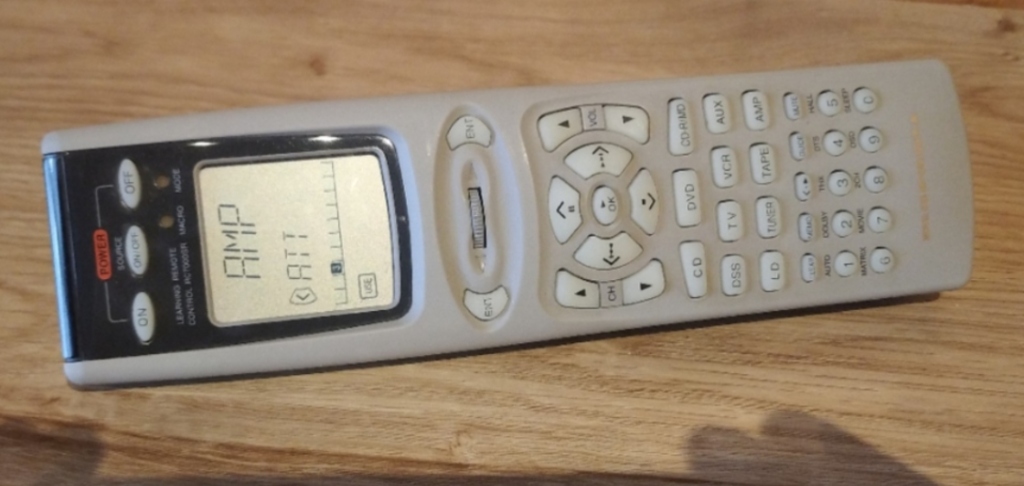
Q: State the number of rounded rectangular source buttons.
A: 11